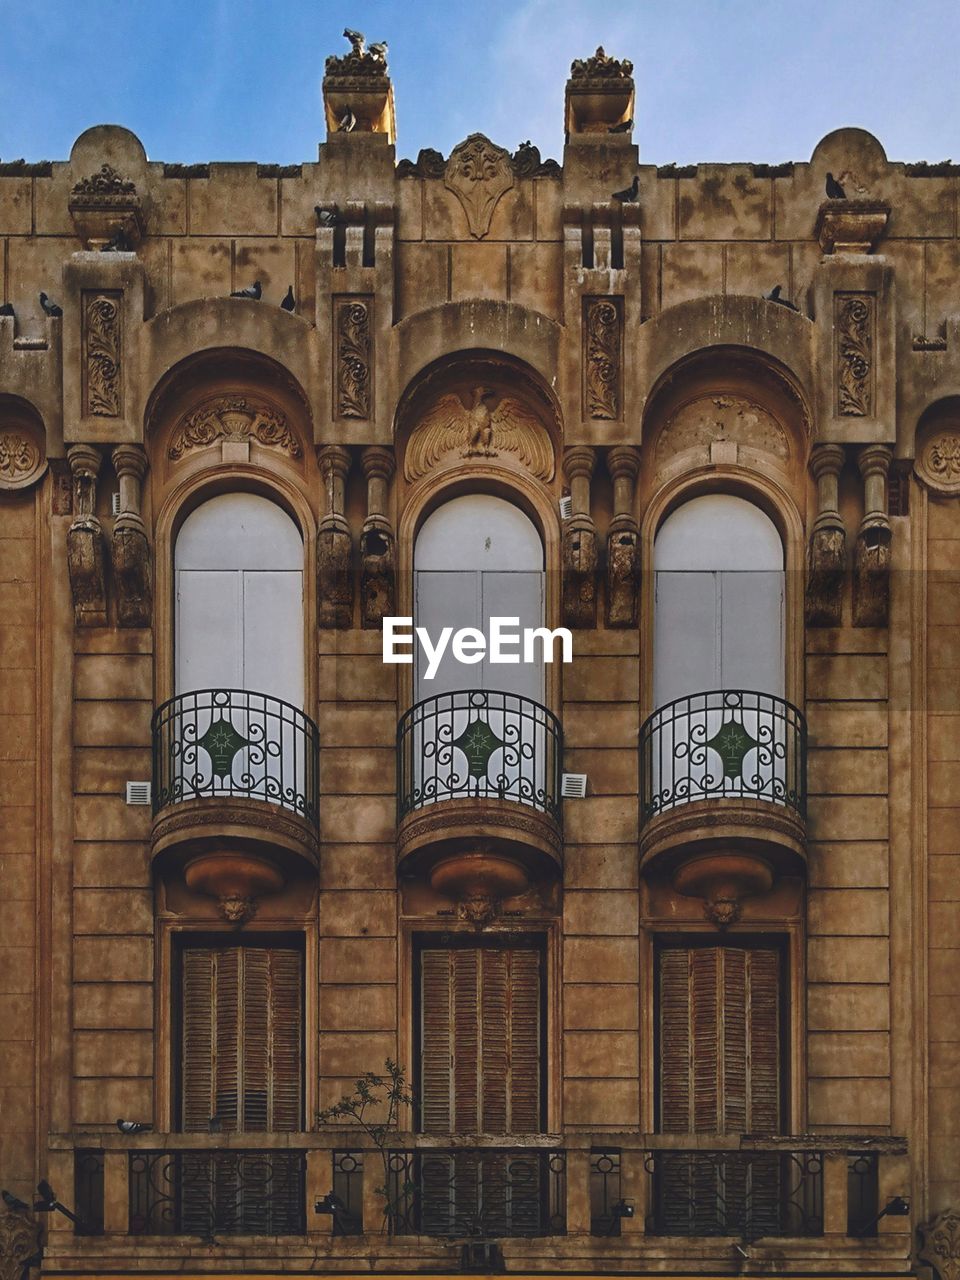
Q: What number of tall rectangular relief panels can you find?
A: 4